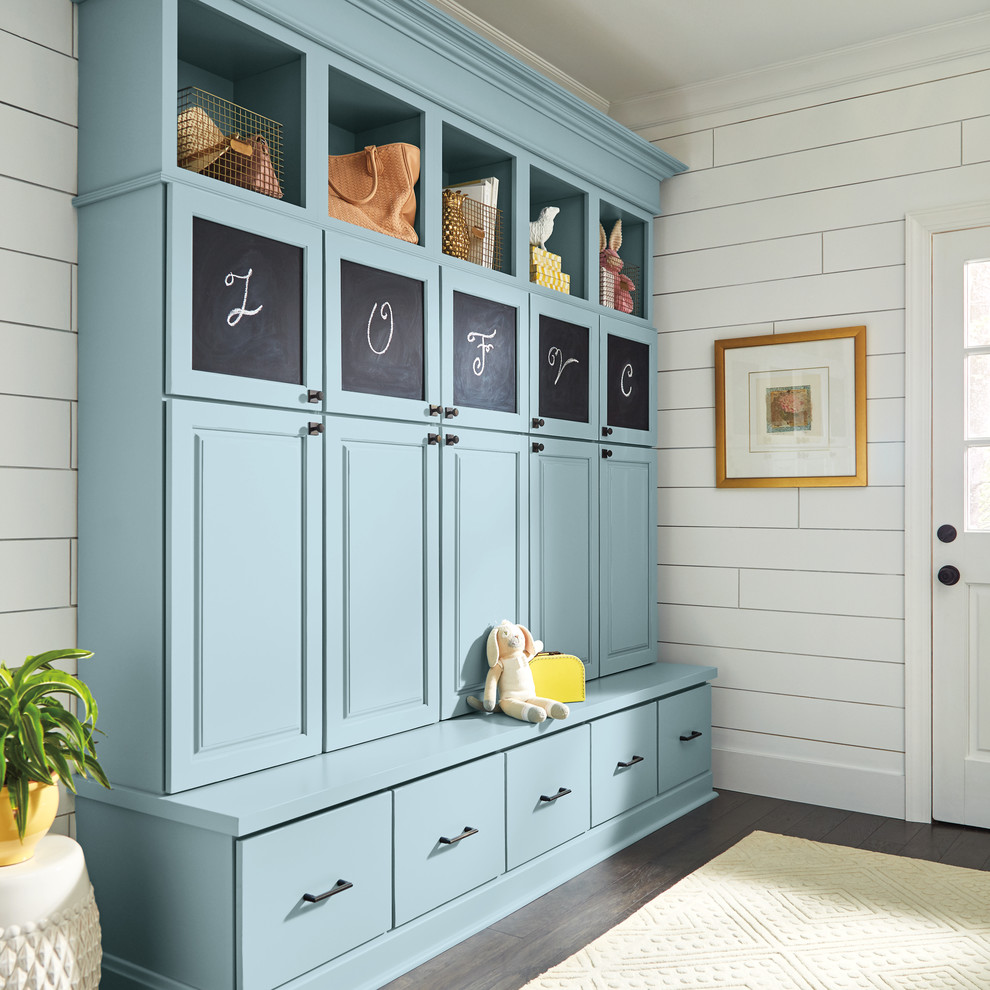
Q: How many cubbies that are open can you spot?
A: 5